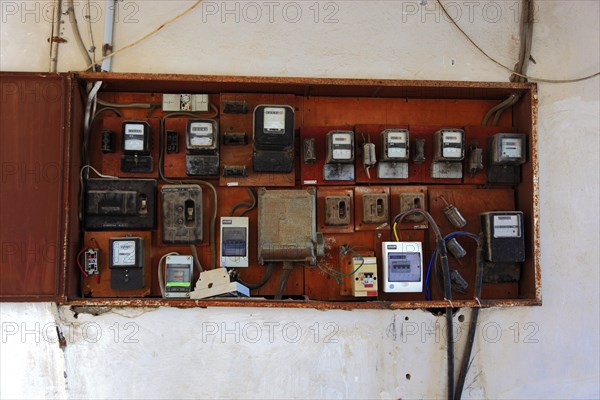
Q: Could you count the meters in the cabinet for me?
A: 9